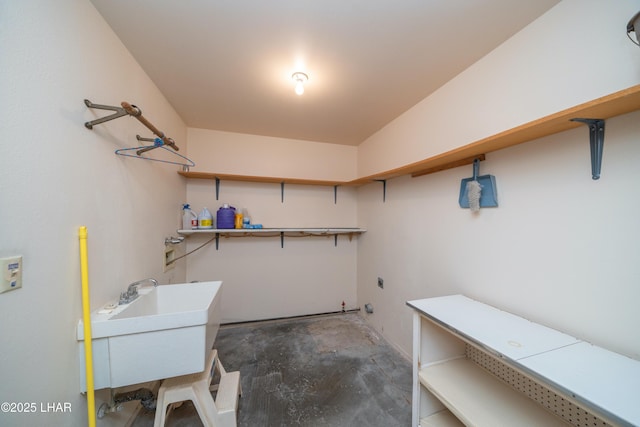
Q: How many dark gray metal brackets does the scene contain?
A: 8